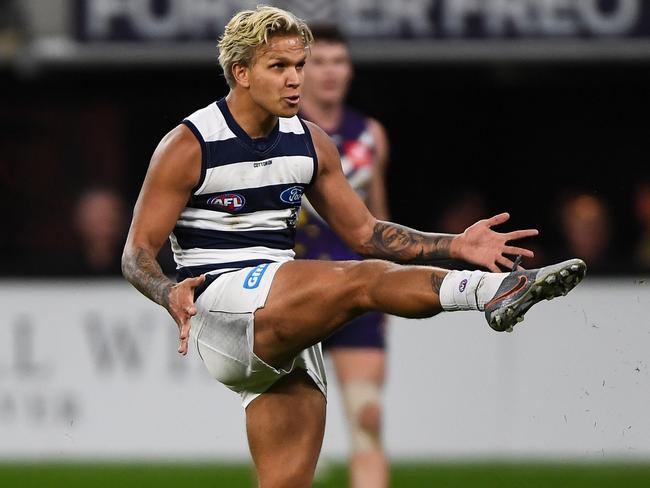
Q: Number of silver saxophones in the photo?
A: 0